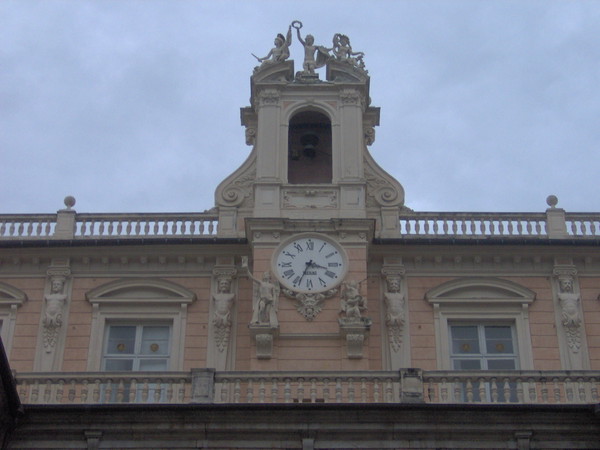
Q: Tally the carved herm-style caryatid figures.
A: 4